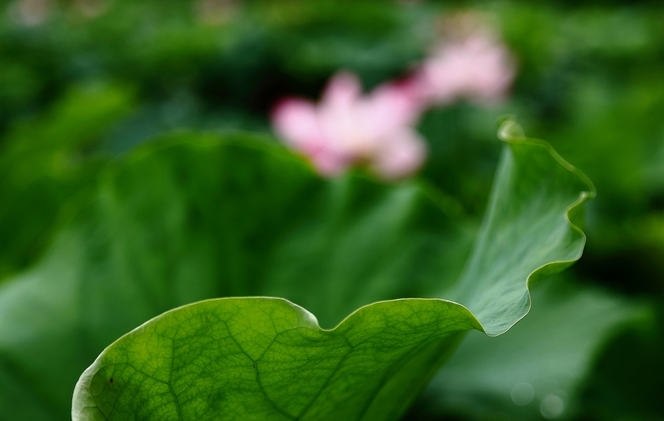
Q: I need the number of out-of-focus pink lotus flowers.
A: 2